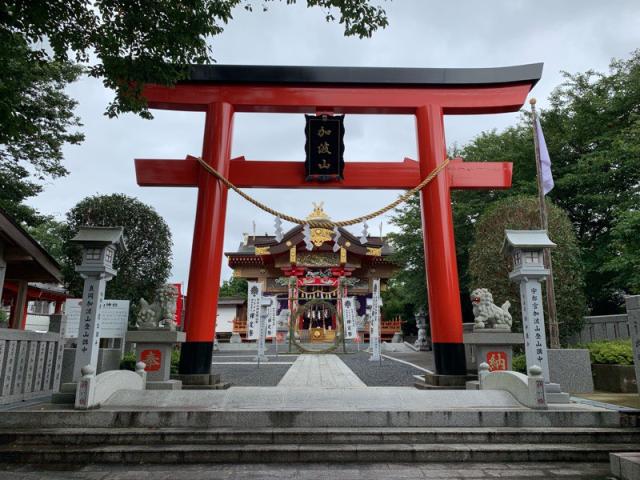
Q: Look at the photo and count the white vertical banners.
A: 4